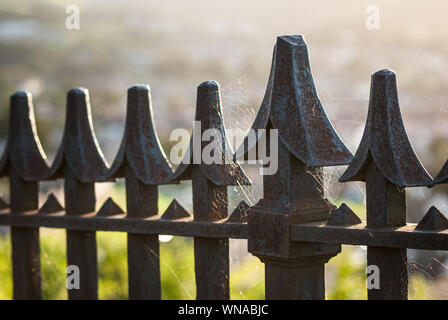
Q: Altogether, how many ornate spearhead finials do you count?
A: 6